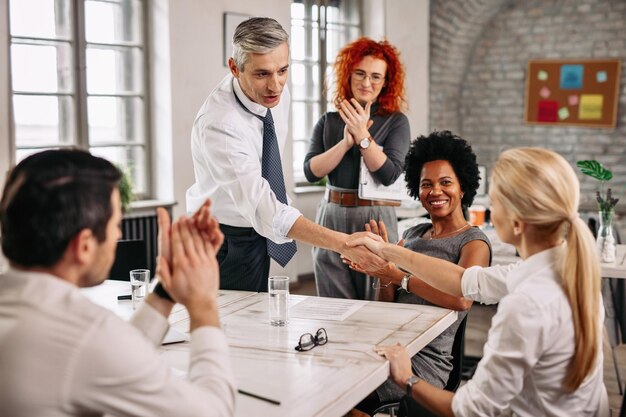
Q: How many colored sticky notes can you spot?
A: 8